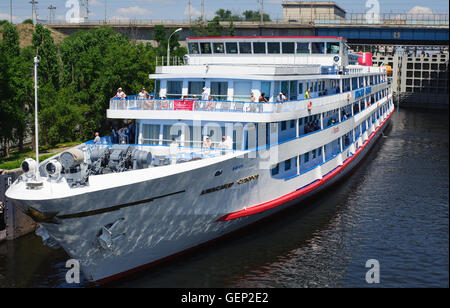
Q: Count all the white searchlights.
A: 2